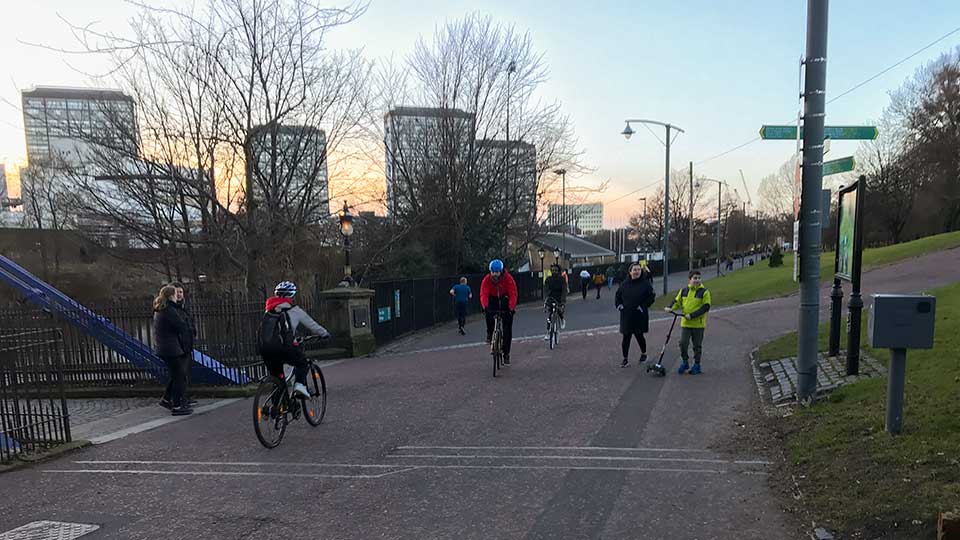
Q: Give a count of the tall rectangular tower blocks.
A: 4